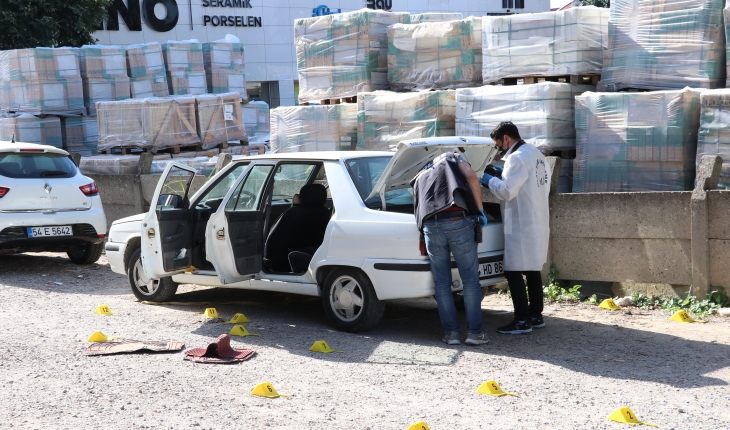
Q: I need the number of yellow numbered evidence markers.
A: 12